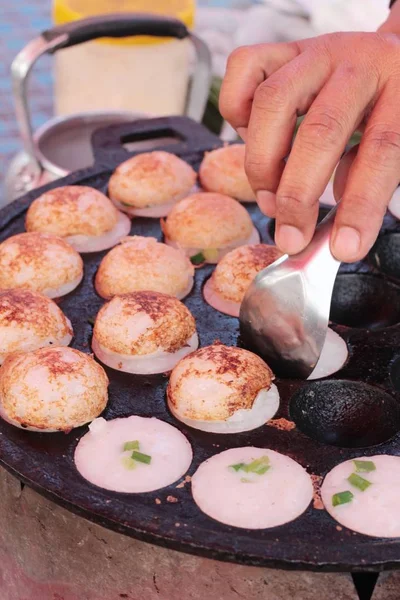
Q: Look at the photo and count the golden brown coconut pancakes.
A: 11